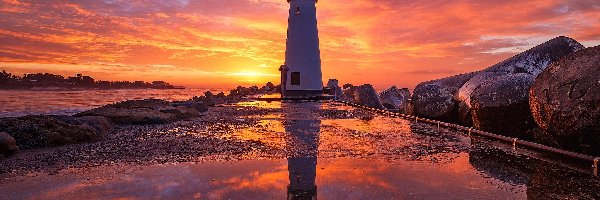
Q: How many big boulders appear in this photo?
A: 3